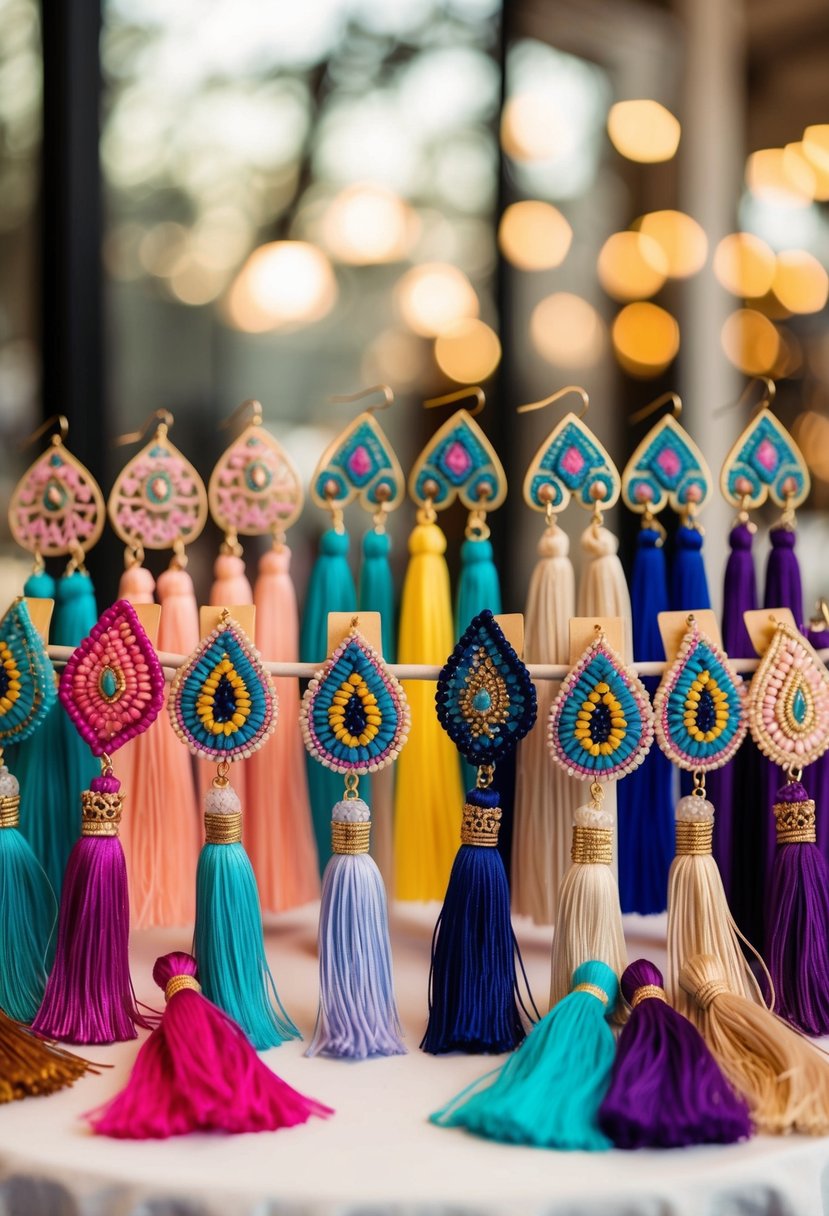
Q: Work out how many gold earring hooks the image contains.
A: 8